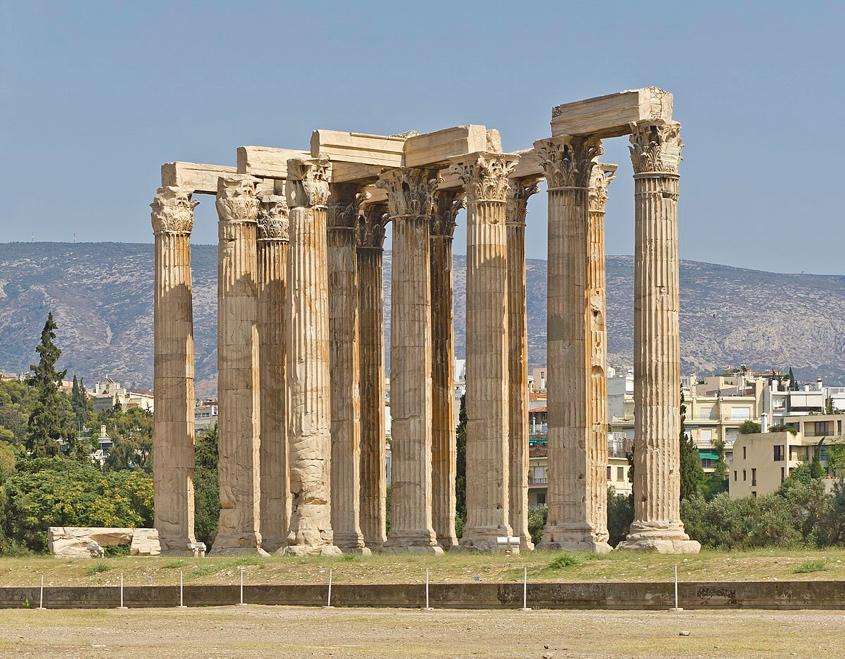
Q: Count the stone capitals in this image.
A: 13